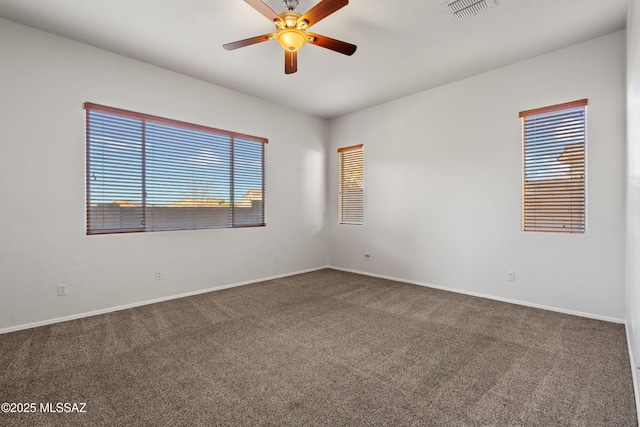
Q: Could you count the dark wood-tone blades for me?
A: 5